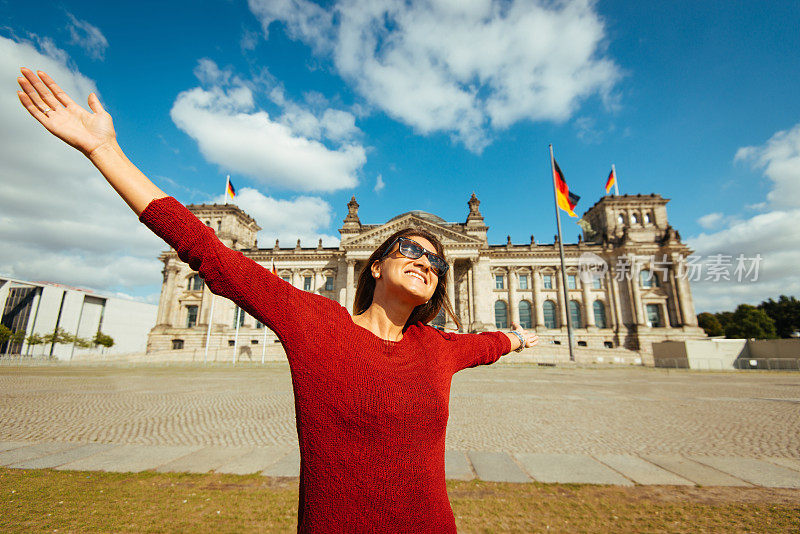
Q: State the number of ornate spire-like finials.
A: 2